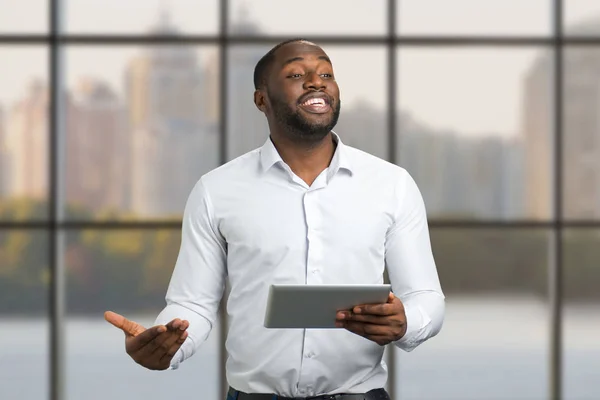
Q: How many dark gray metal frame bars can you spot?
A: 6